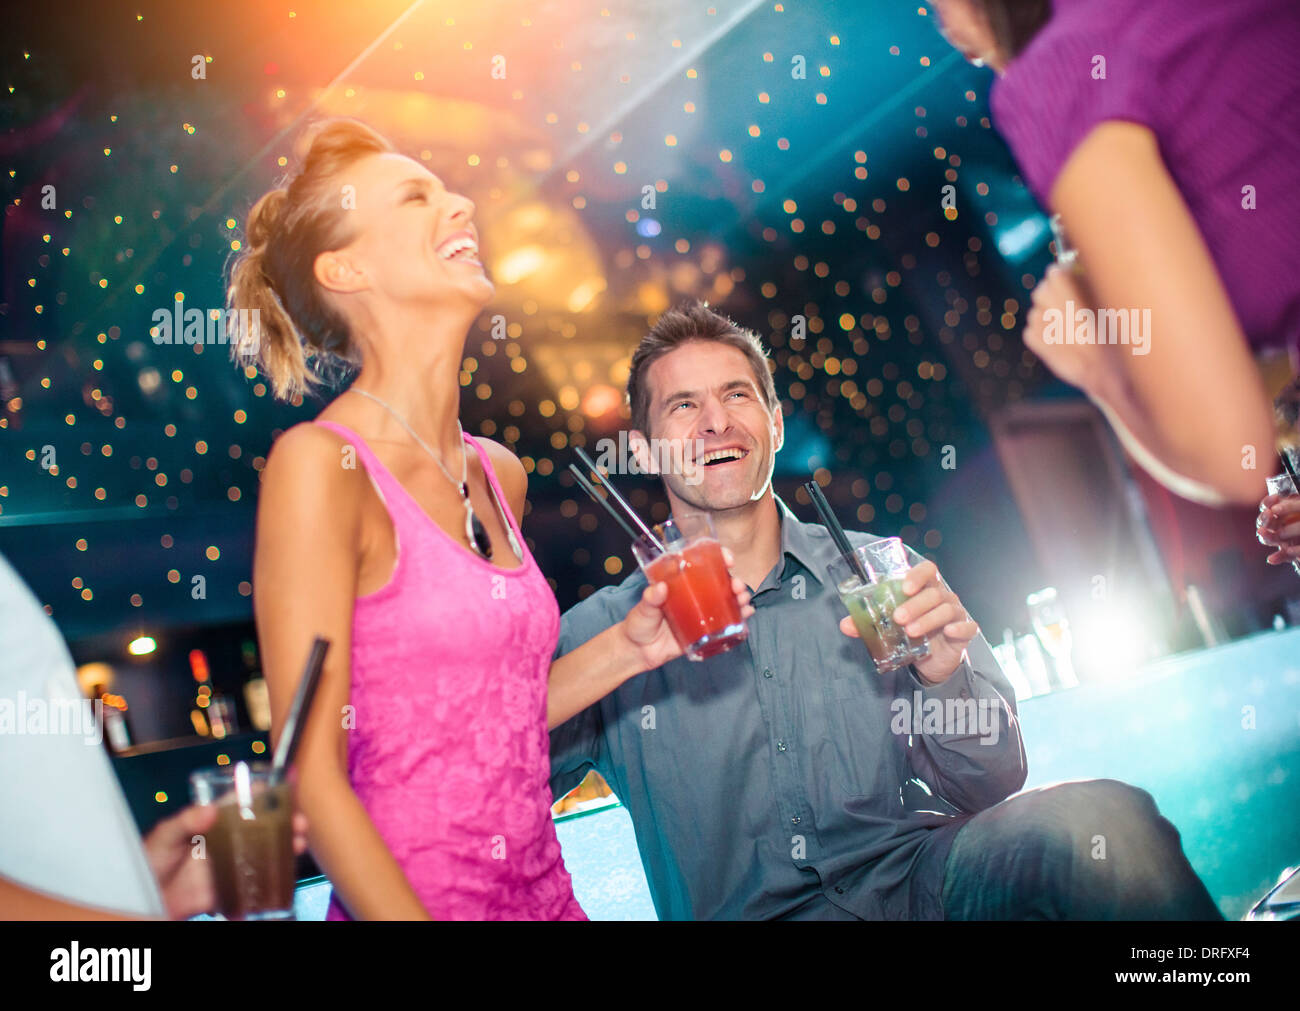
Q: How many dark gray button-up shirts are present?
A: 1